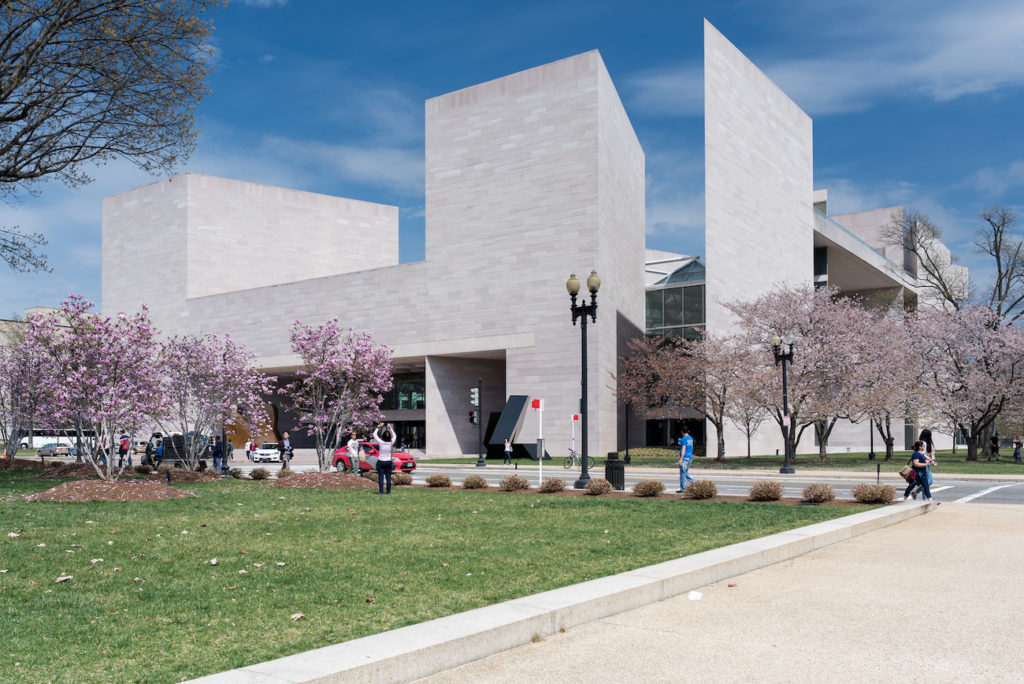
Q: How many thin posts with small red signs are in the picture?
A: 2